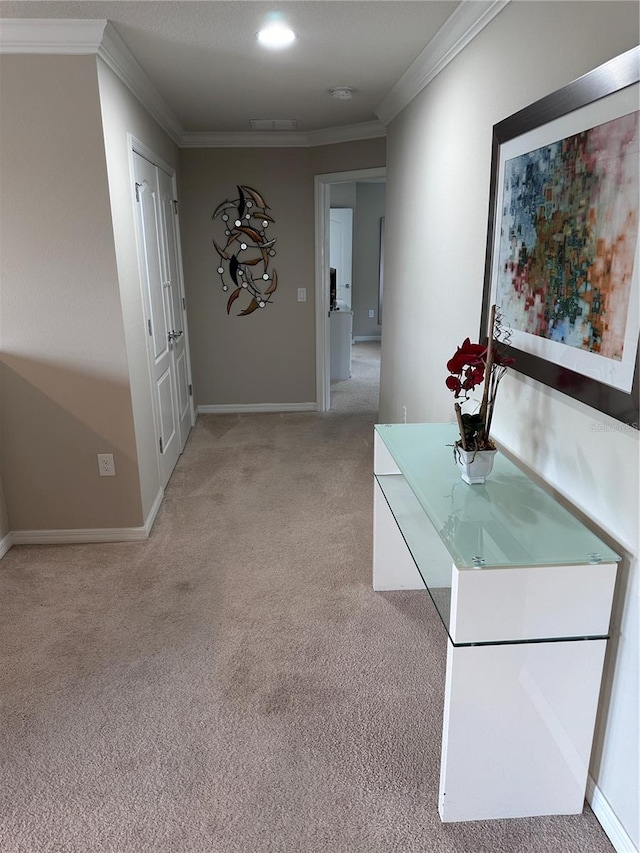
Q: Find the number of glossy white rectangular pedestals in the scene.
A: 2